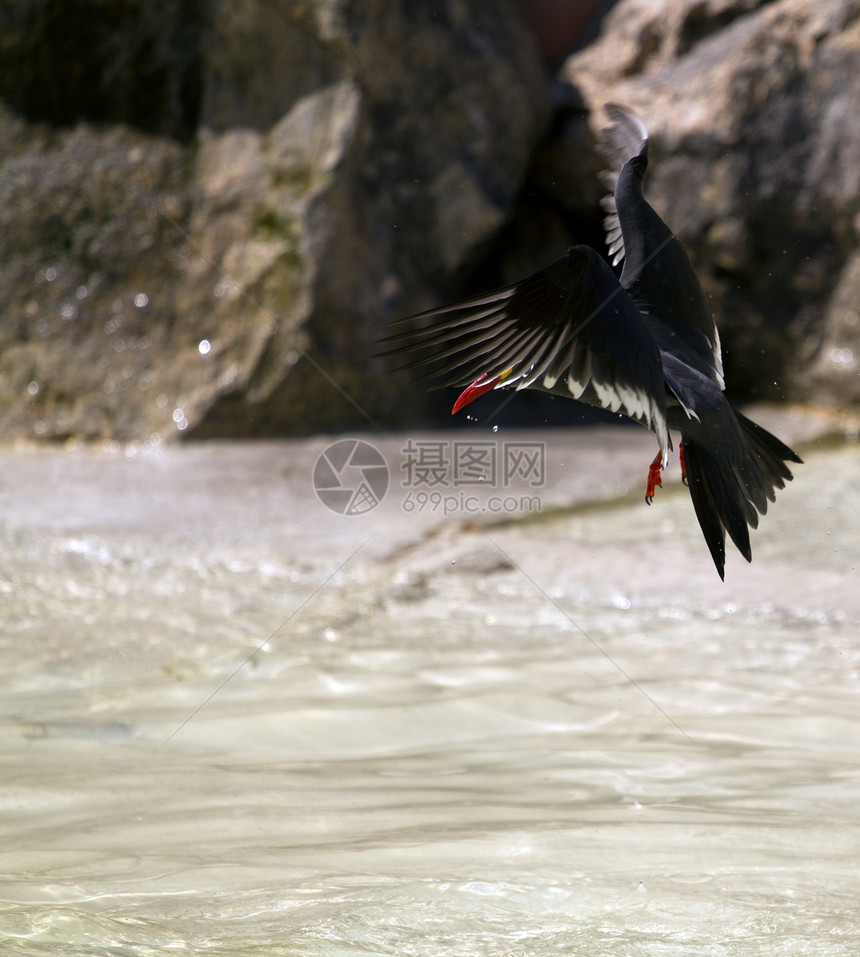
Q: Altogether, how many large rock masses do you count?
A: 2